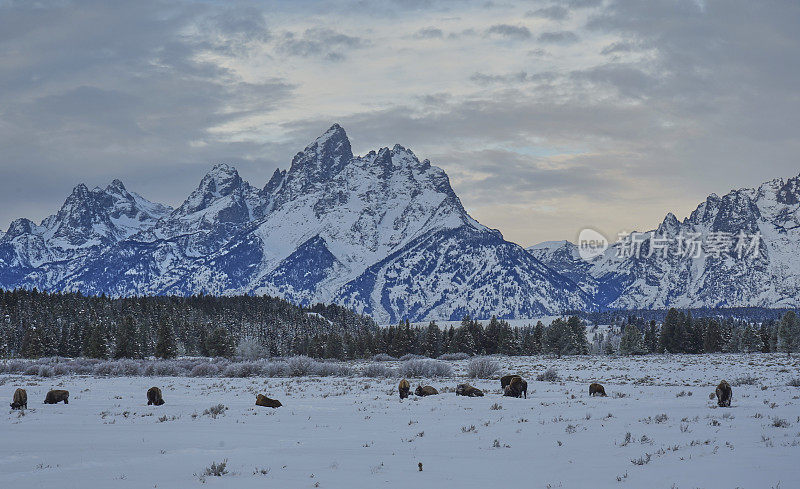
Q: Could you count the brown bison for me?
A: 11